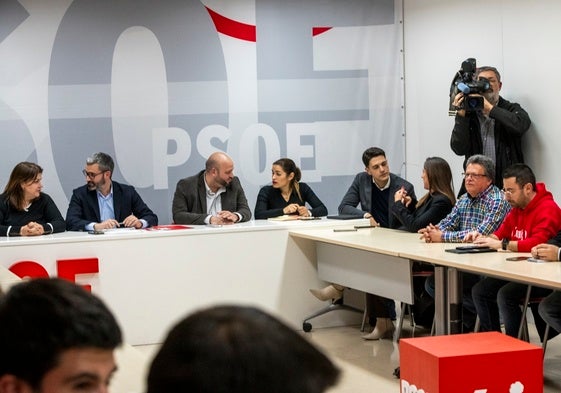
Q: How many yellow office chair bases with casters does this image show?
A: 0